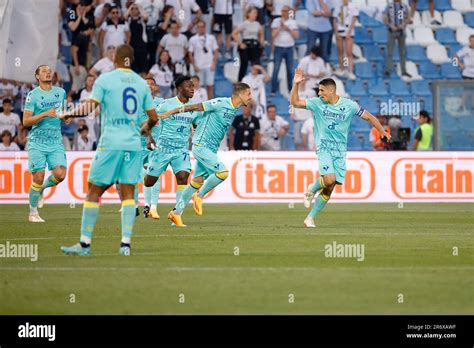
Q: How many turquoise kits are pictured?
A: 6